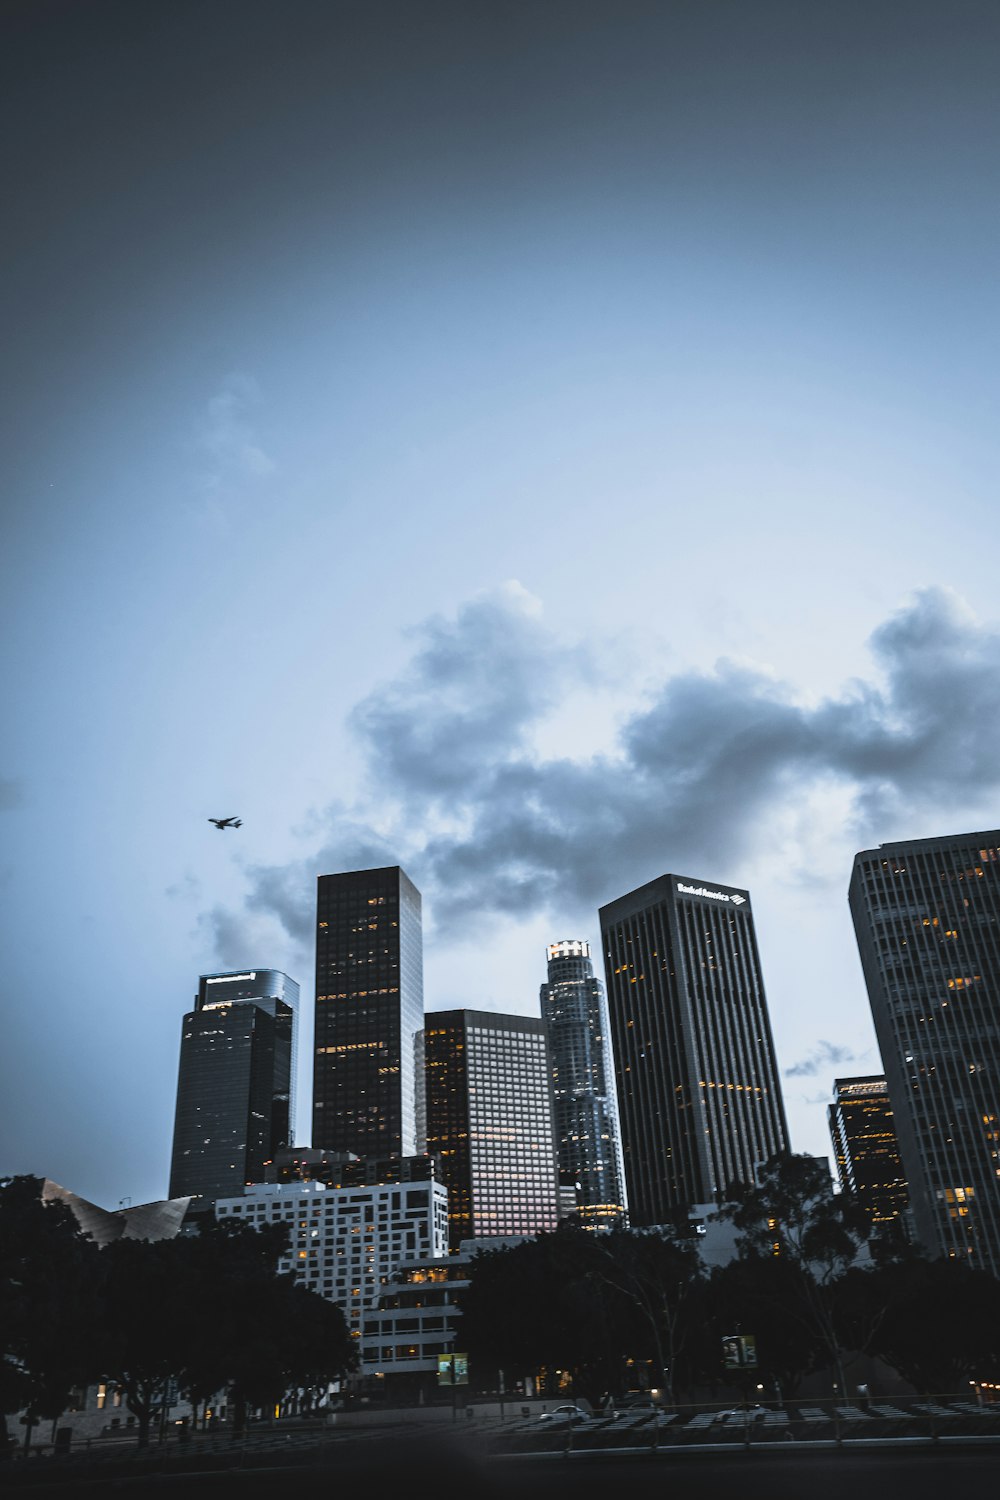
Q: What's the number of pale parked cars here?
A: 3